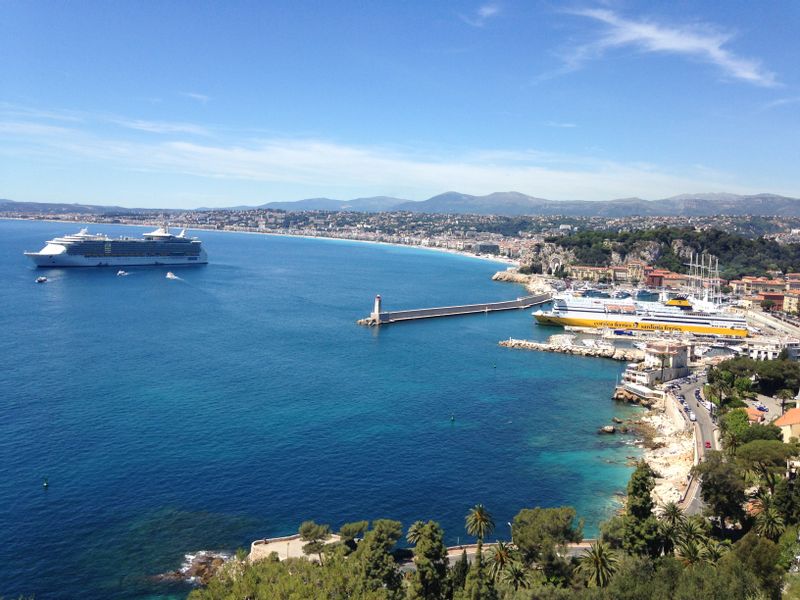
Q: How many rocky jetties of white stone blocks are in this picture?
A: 1